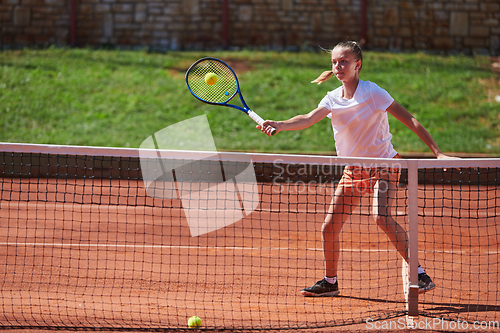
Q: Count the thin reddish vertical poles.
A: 3